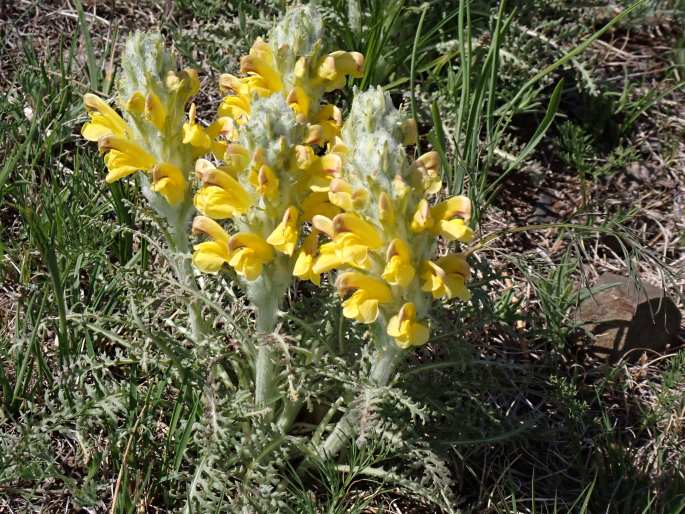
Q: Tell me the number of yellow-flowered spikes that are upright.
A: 4